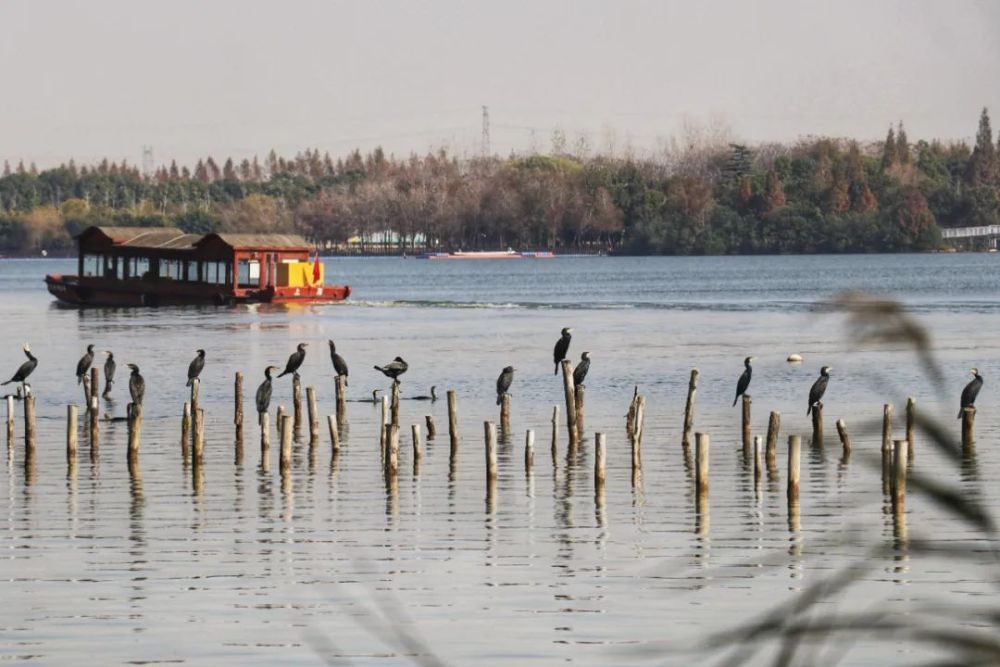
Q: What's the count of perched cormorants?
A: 15